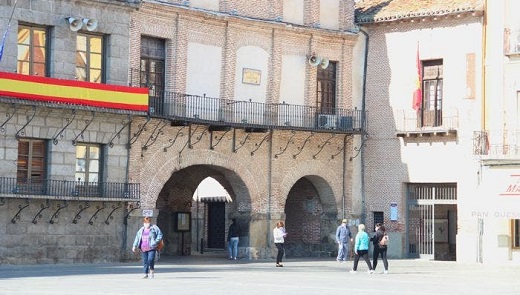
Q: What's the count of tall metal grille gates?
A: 1